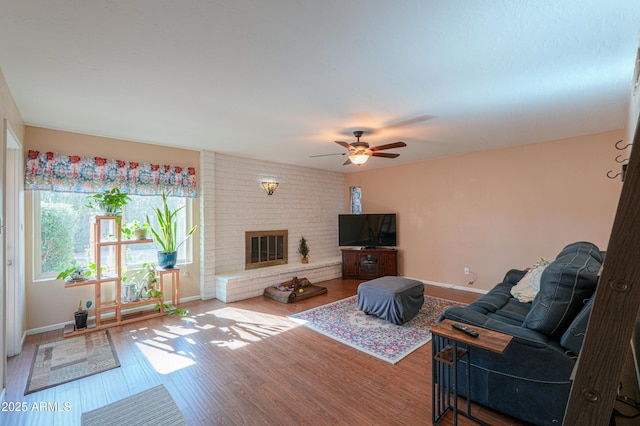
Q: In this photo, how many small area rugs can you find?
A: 2